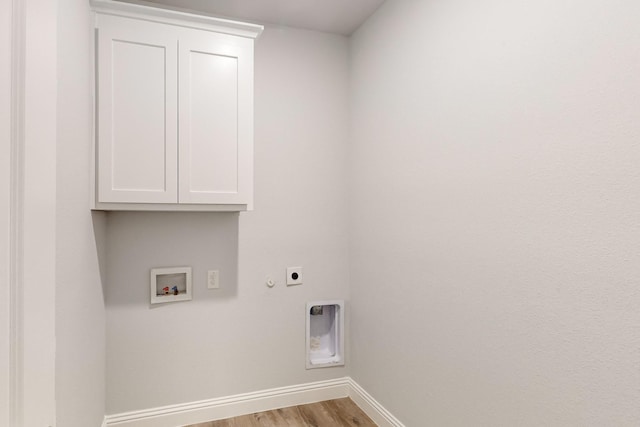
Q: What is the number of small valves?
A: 2